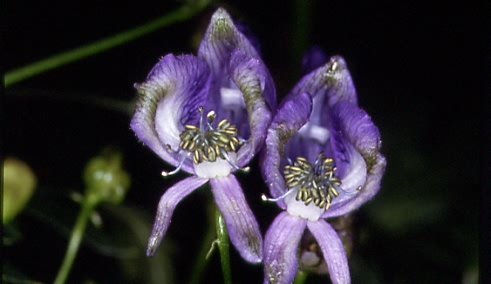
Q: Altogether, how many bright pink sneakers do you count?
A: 0